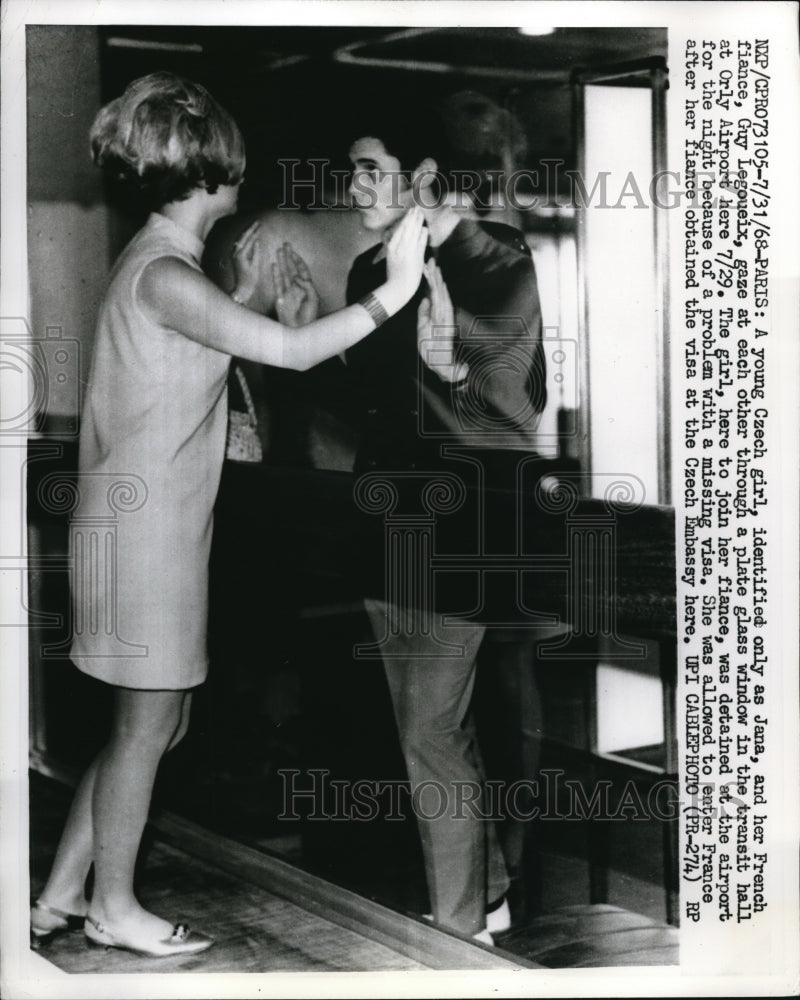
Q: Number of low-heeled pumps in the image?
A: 2